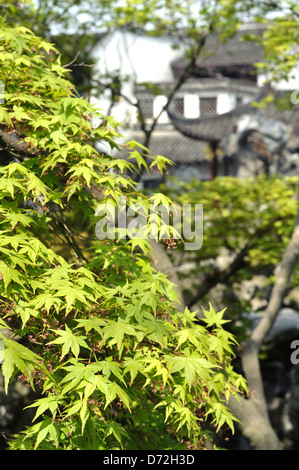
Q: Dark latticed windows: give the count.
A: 3